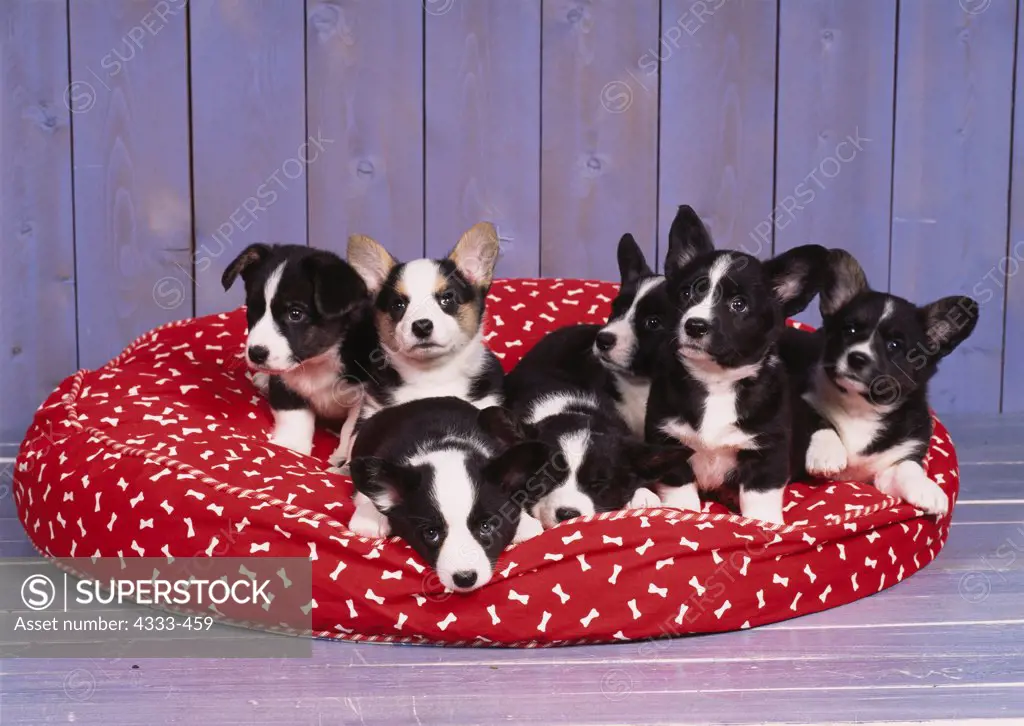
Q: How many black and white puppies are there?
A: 6